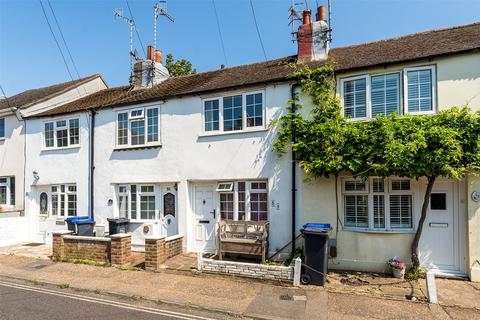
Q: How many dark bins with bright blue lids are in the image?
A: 3